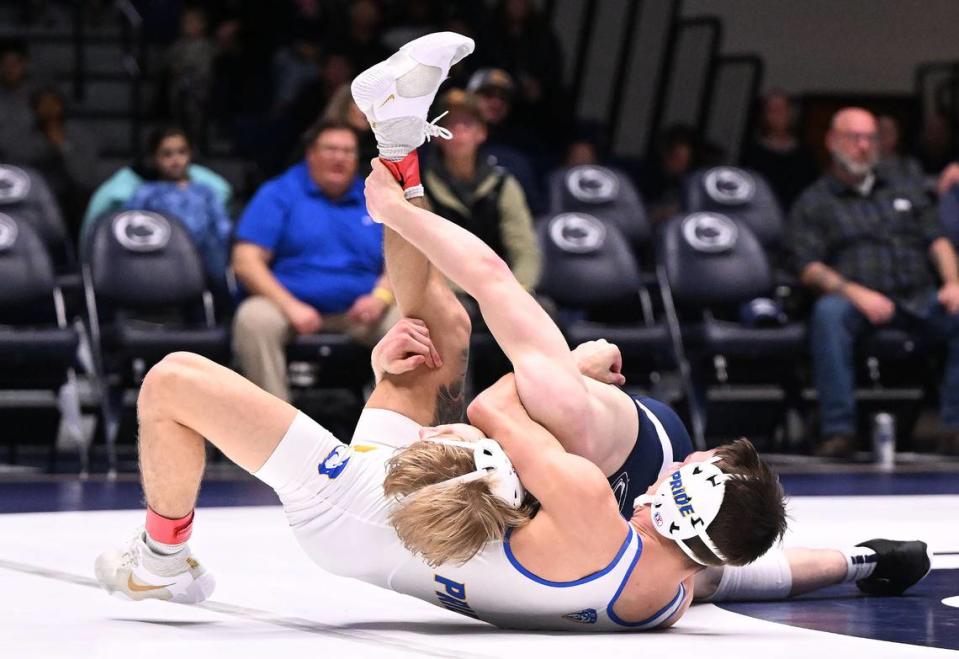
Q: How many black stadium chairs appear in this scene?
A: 7